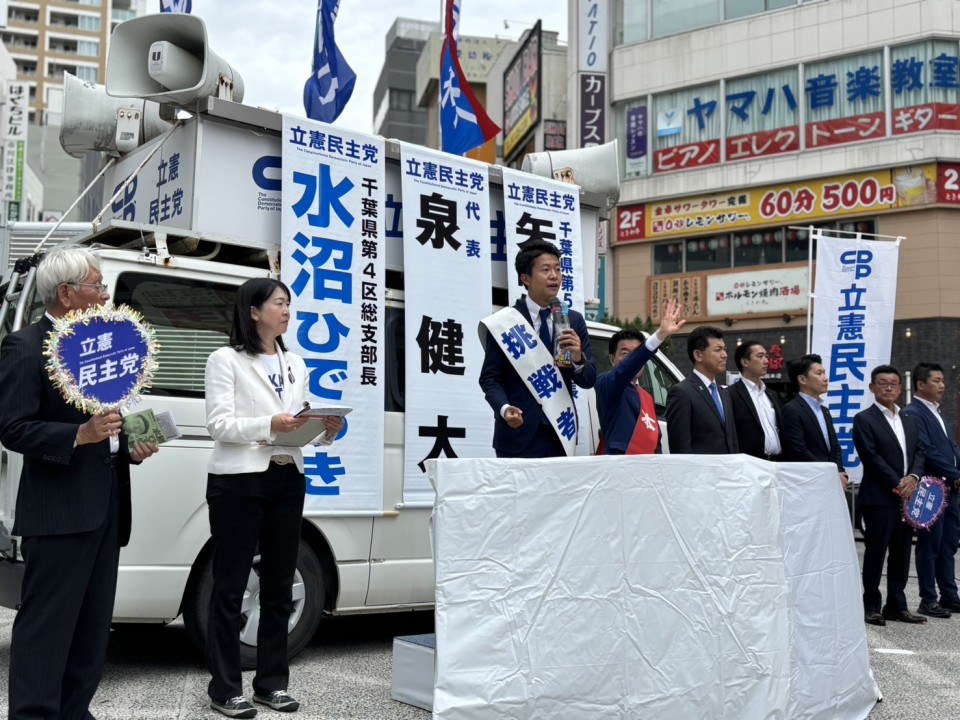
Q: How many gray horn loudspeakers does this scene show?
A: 3